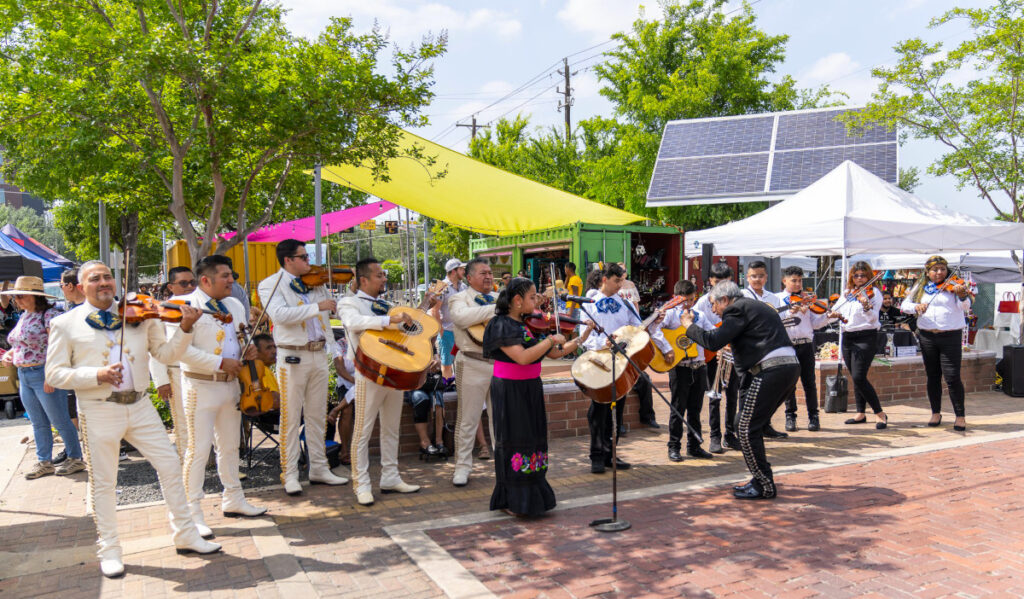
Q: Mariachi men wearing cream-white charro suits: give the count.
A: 6